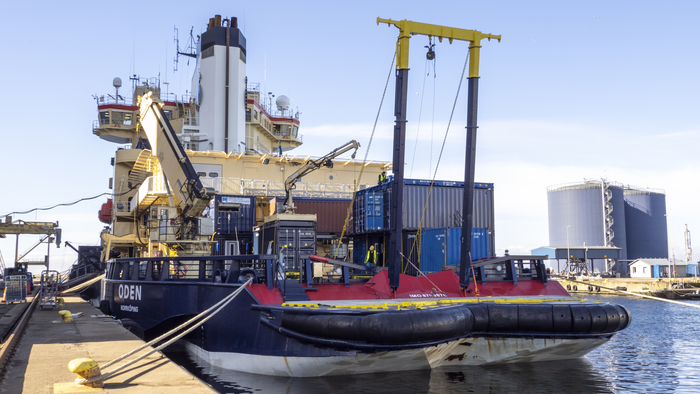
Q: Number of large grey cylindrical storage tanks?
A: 2